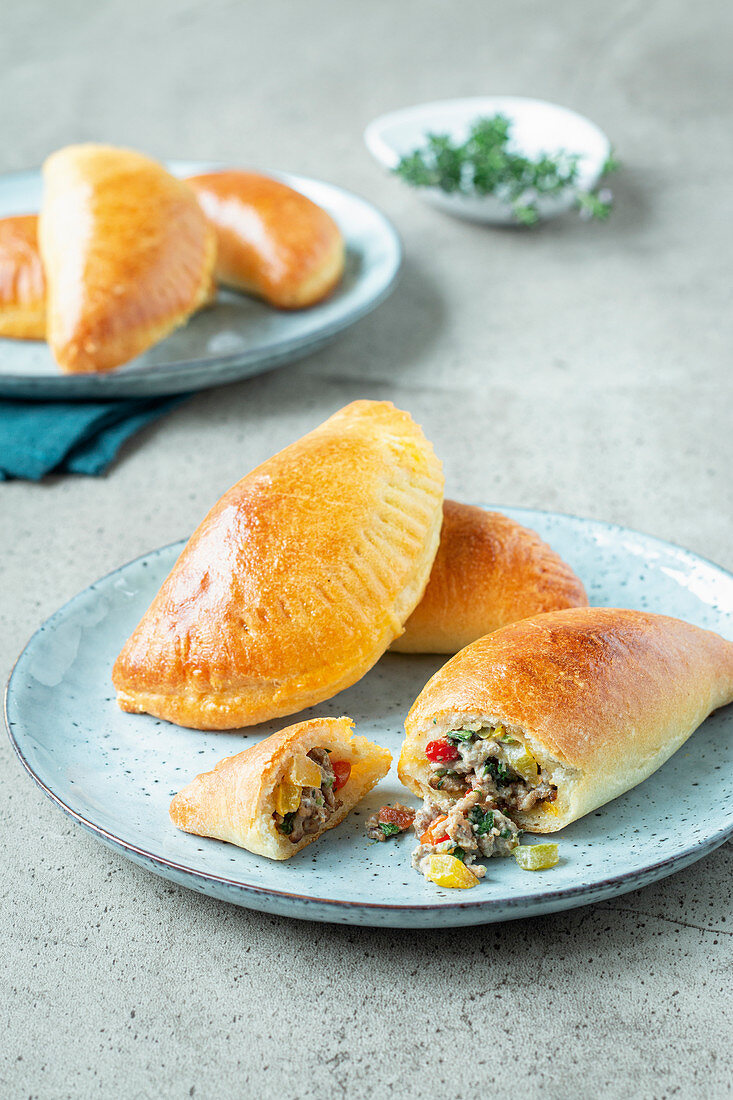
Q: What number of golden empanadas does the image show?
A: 6